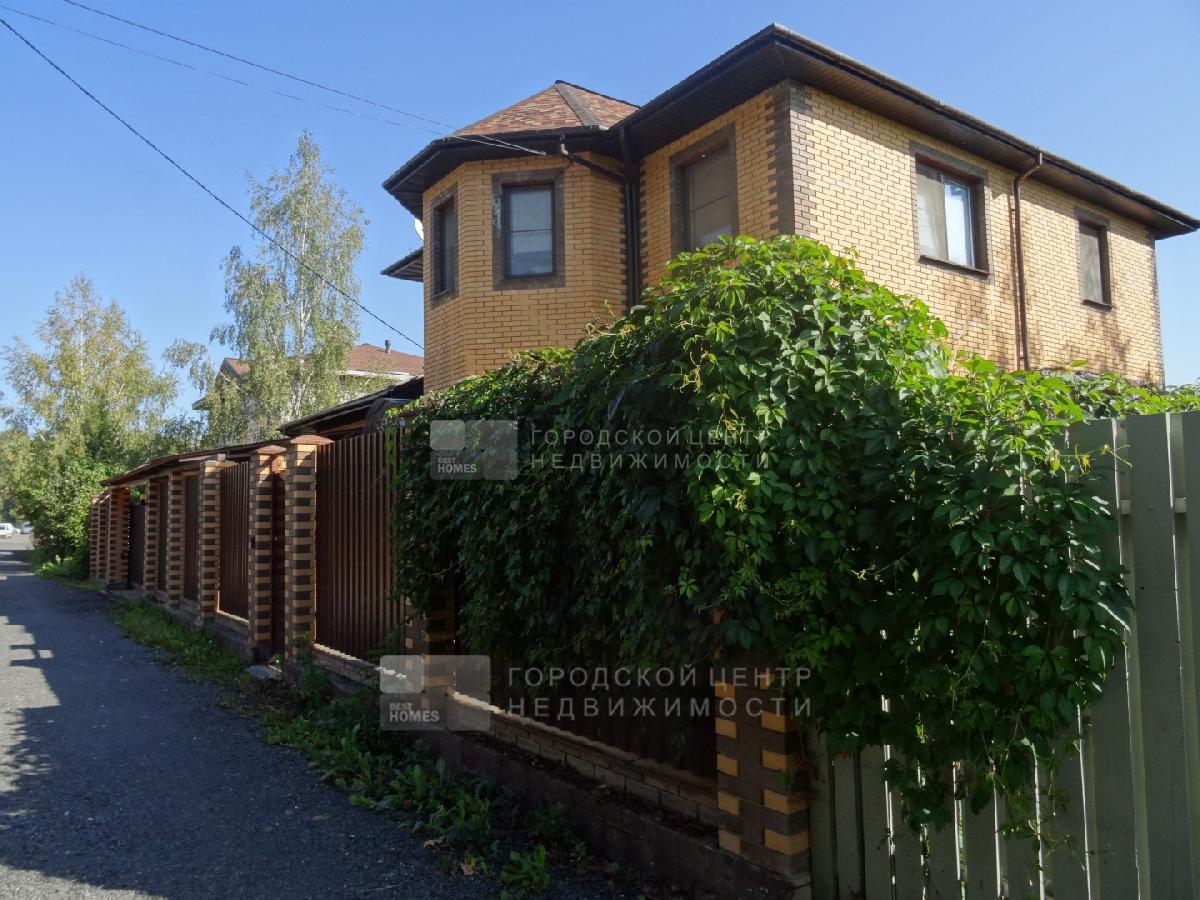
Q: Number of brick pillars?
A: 10